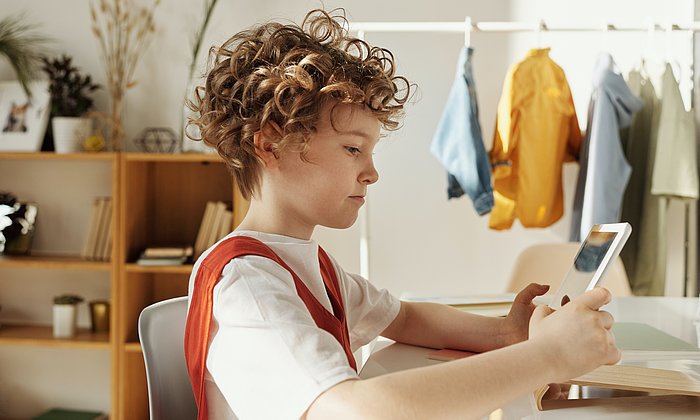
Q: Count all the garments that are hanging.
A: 5